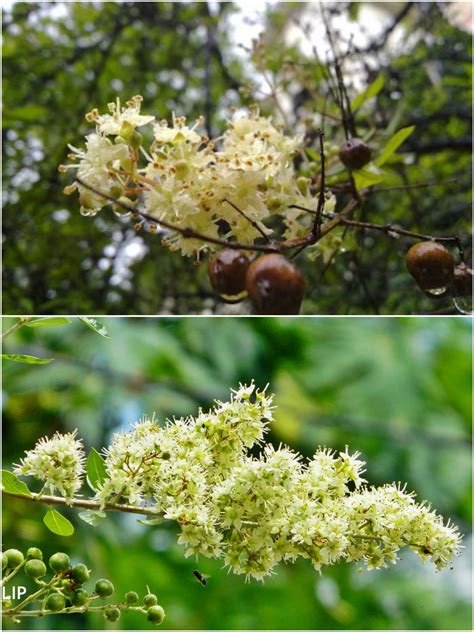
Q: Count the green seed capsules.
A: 13